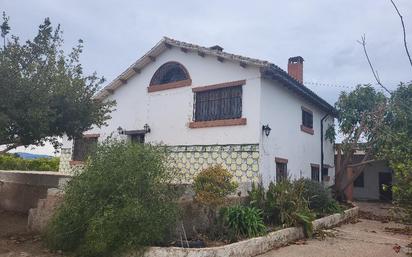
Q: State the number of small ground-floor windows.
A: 3